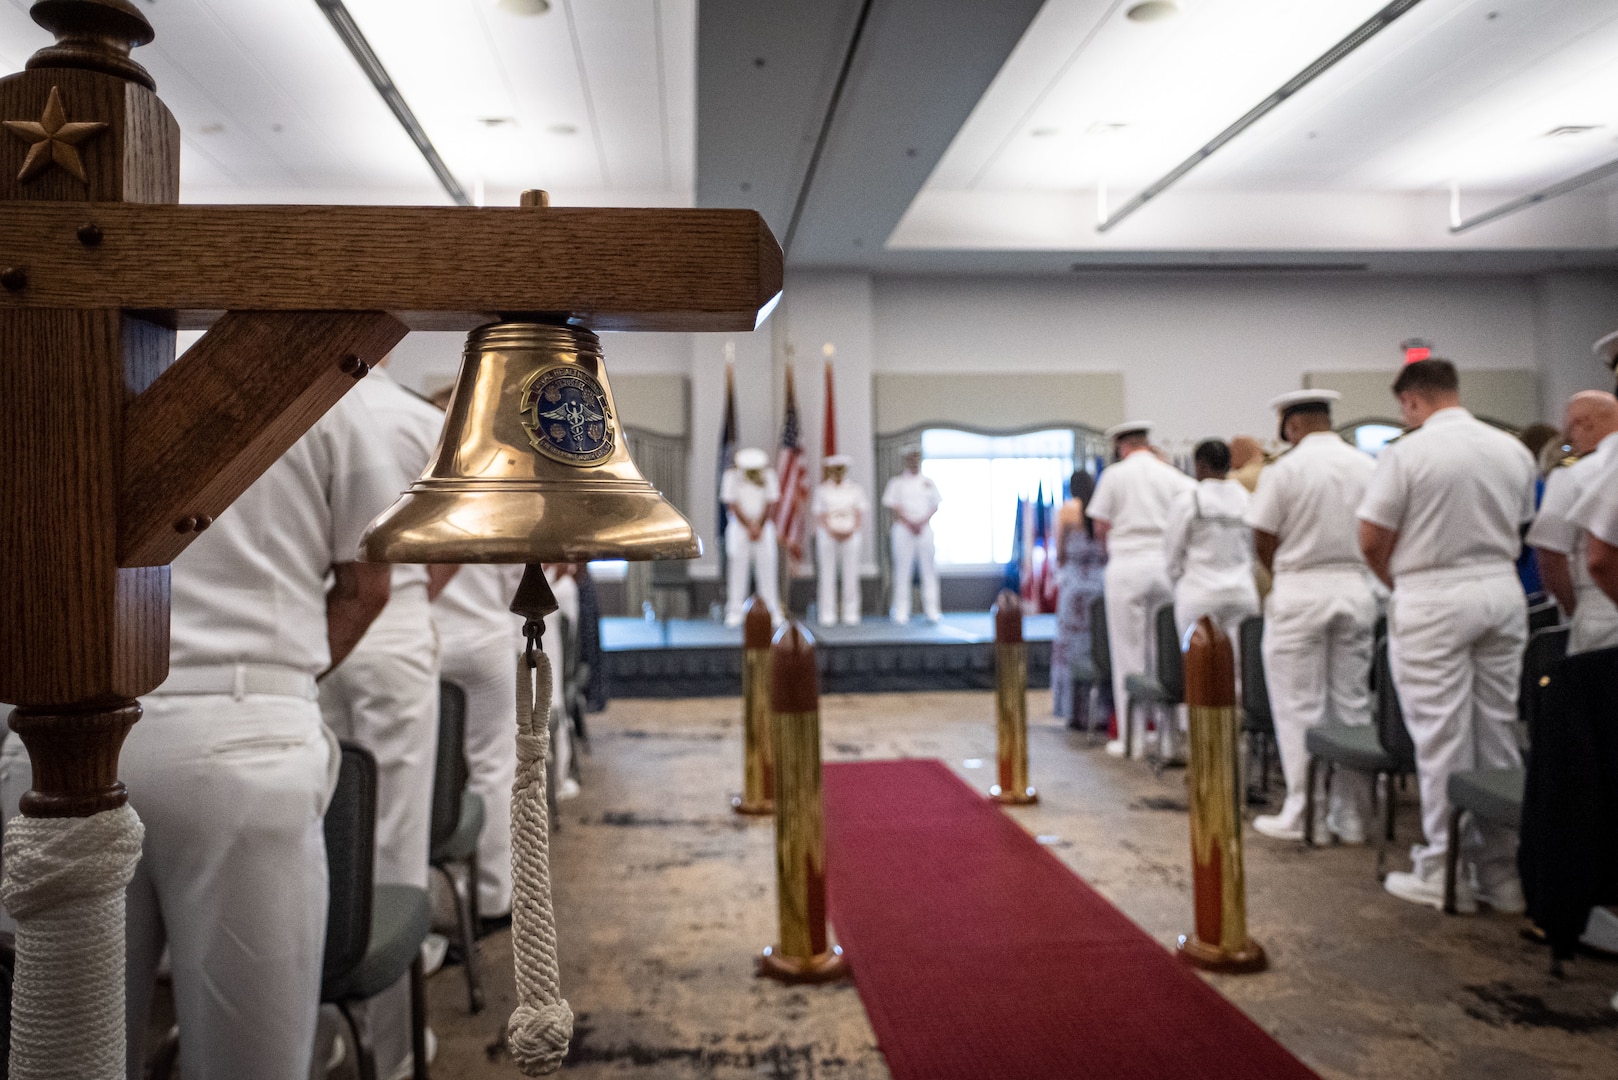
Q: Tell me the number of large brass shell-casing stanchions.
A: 4